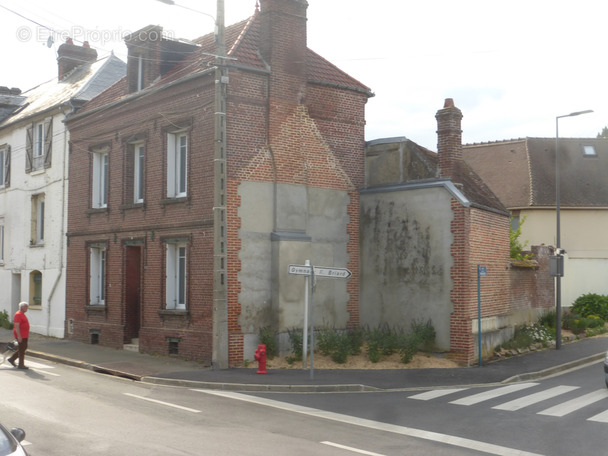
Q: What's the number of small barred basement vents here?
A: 2